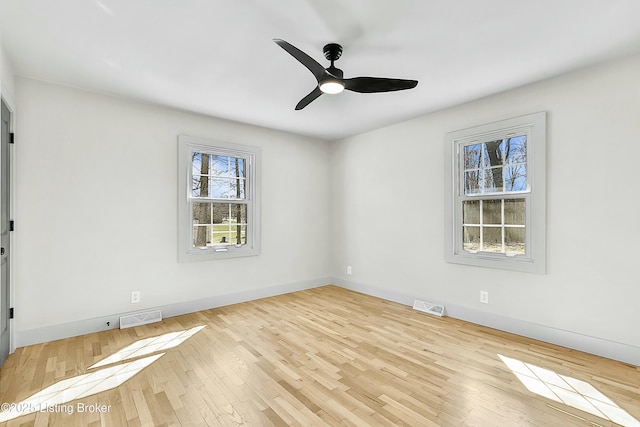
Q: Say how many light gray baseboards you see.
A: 2